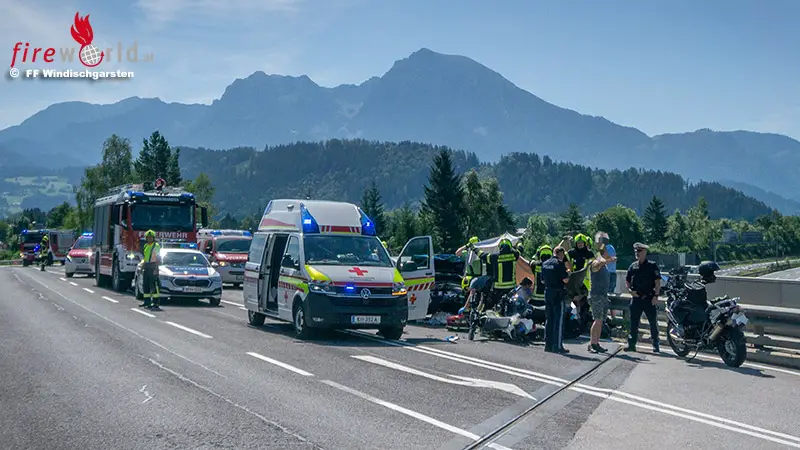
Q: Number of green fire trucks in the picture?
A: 0